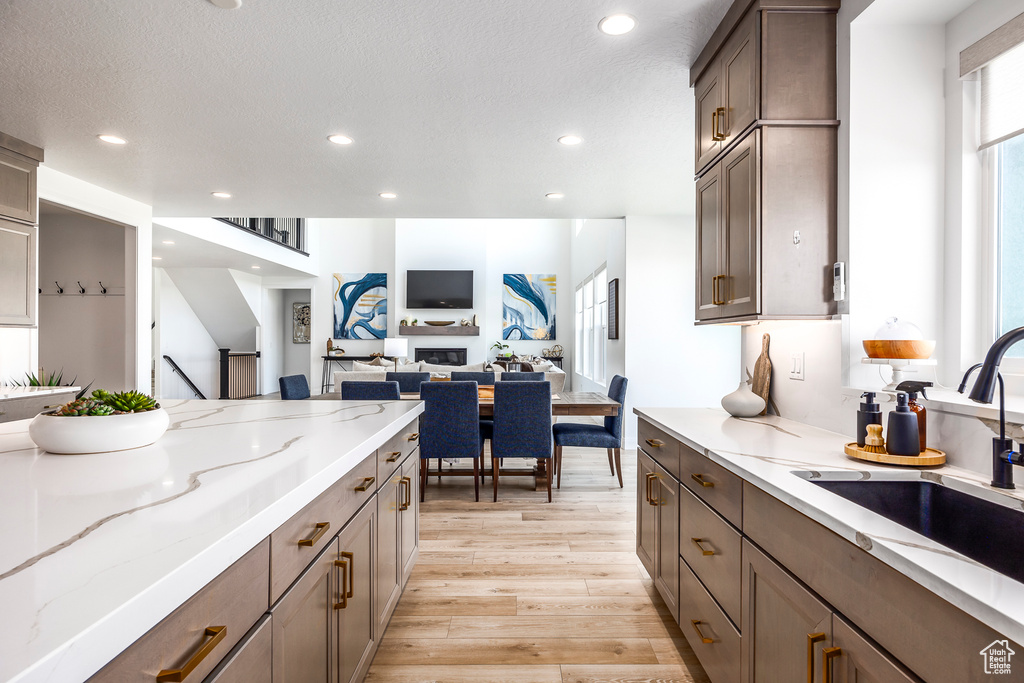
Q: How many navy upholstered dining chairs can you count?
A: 8